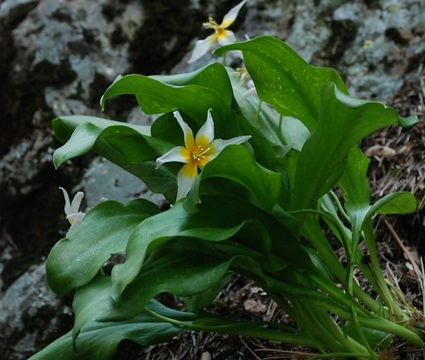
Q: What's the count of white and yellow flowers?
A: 3